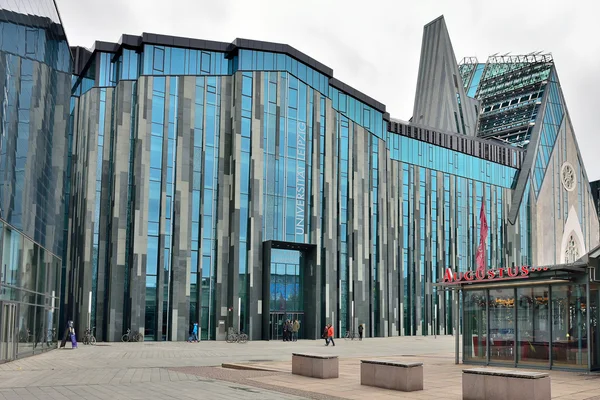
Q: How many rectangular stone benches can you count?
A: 3